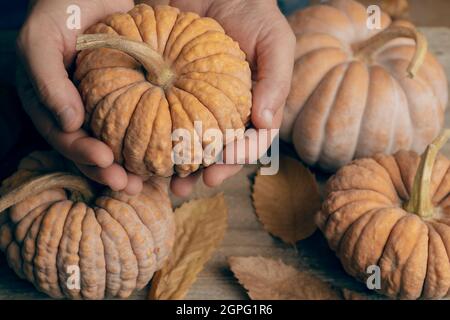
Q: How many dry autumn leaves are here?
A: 3